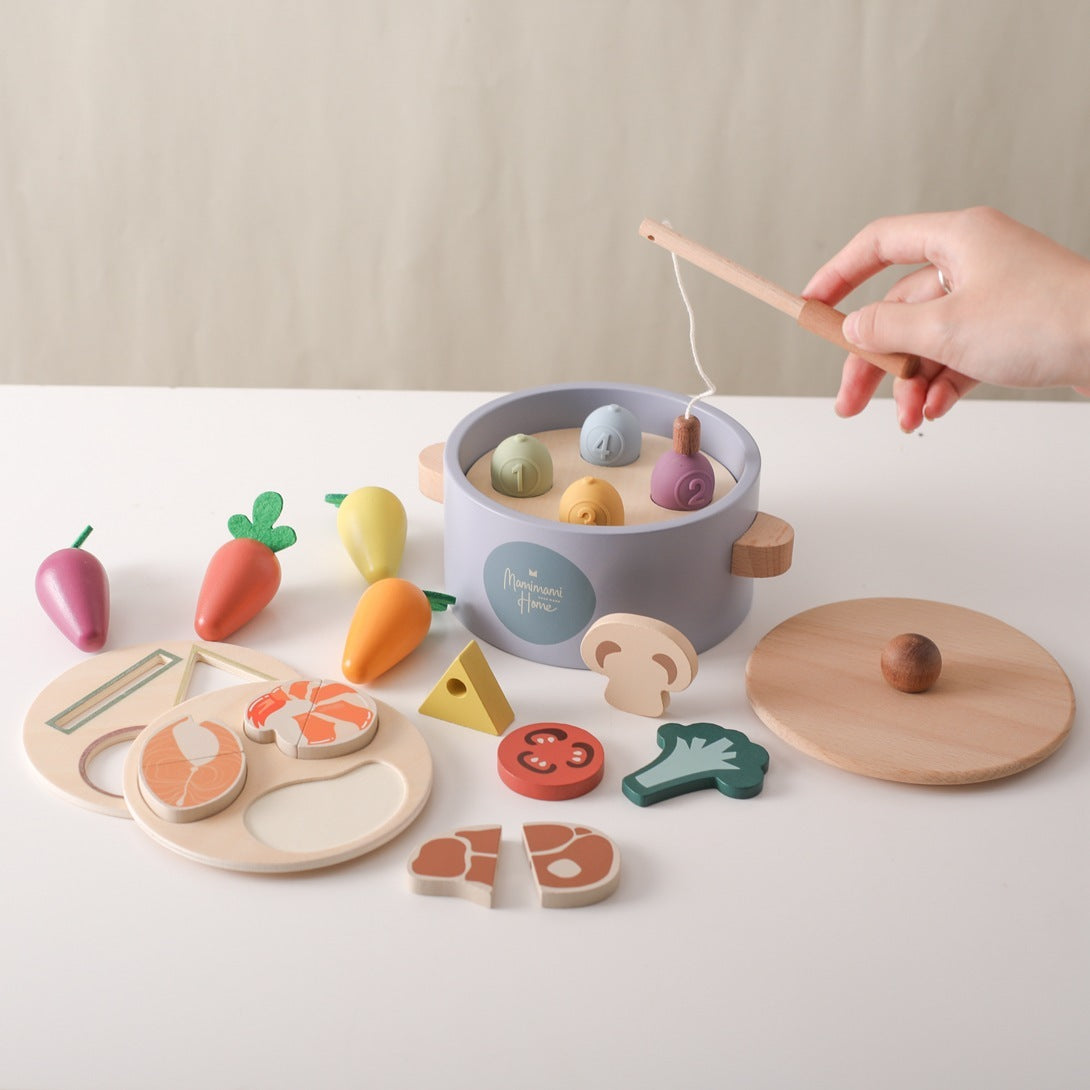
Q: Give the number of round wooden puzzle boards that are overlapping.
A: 2